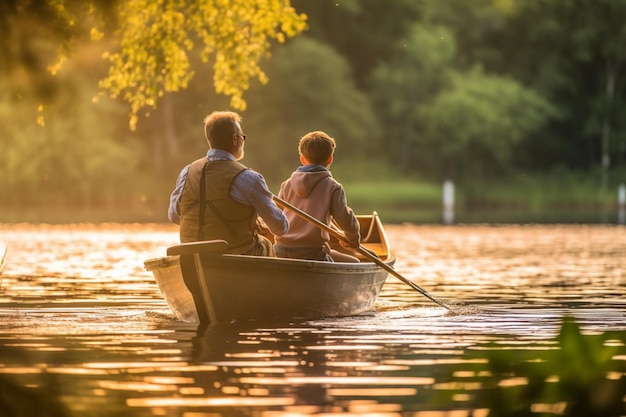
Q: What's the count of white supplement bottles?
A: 0